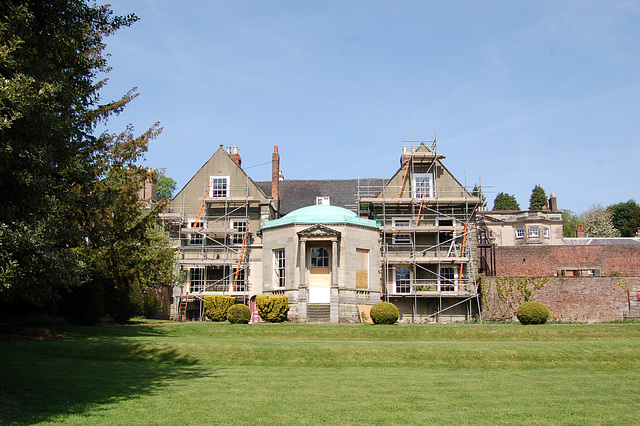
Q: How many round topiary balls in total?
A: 3